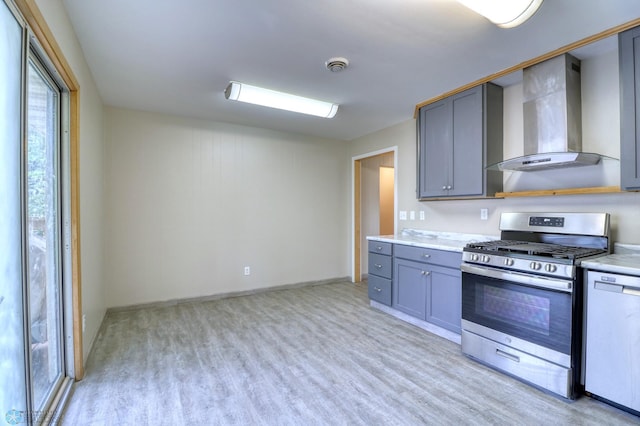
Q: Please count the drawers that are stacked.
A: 3